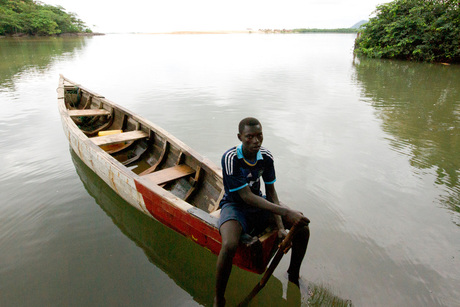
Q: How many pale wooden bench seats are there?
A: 3